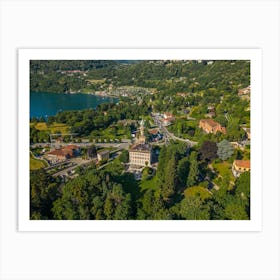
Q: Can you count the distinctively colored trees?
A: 2